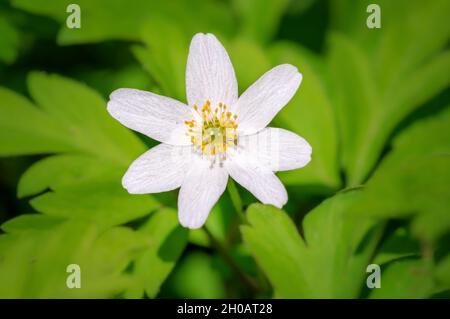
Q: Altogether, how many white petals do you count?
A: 7